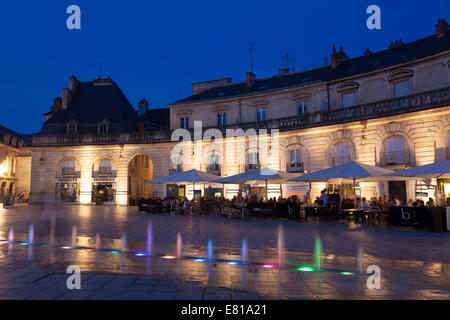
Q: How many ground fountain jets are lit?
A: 13